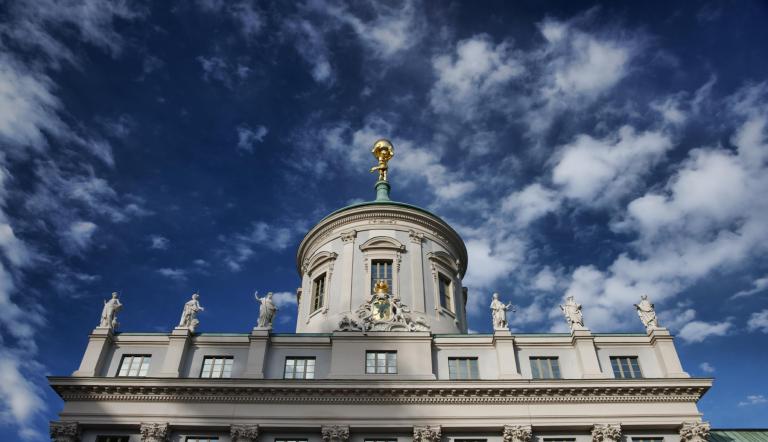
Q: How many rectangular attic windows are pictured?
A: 7